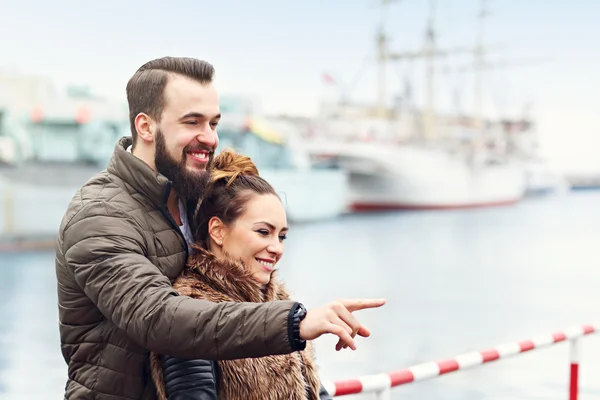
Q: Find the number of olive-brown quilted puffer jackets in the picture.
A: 1